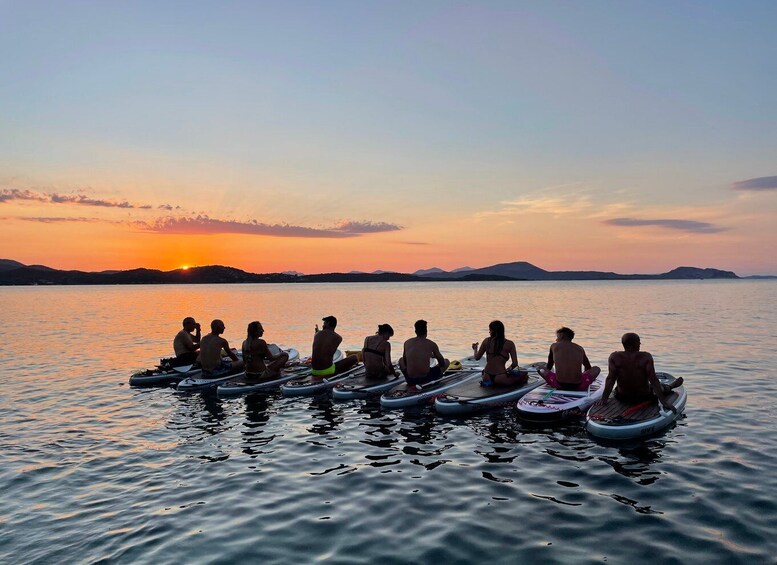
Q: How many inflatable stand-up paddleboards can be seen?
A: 9